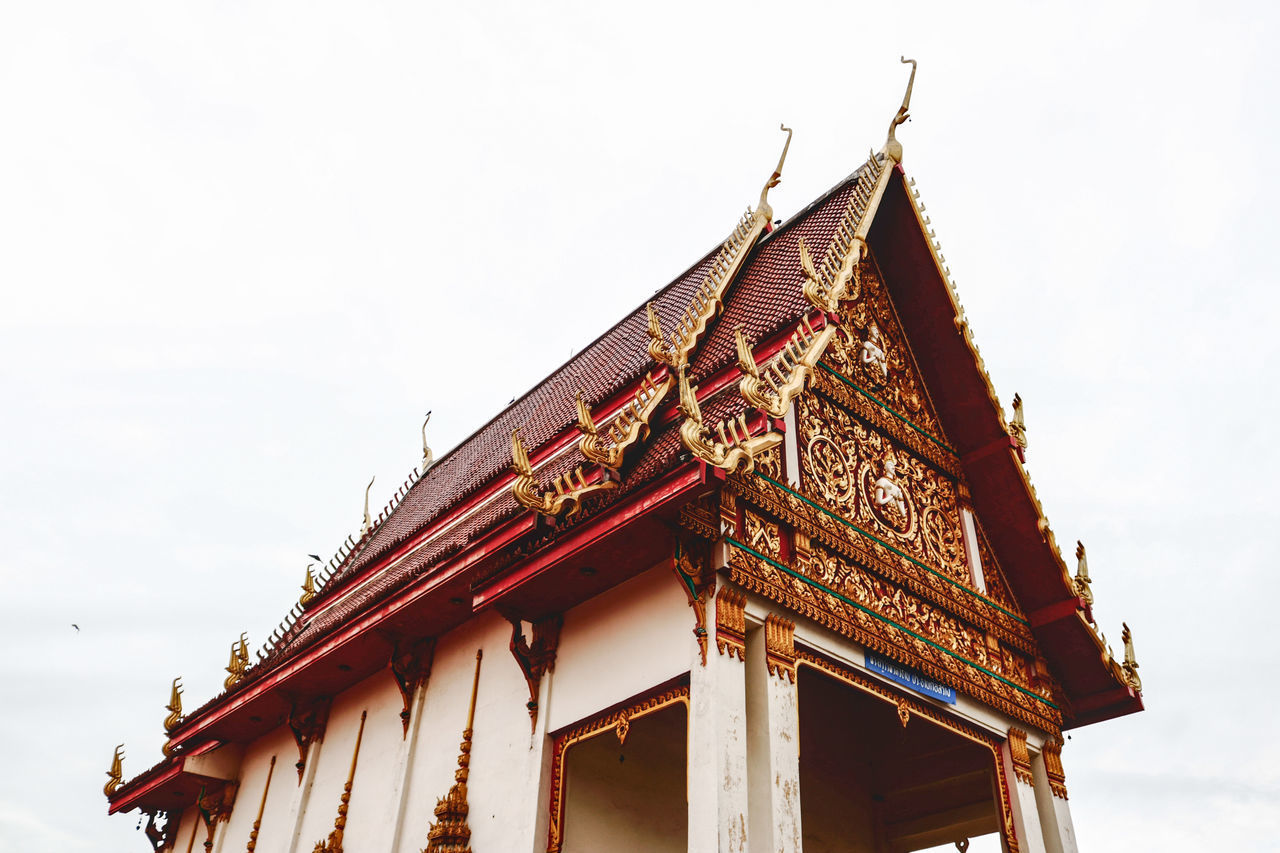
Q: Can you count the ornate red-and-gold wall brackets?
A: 6